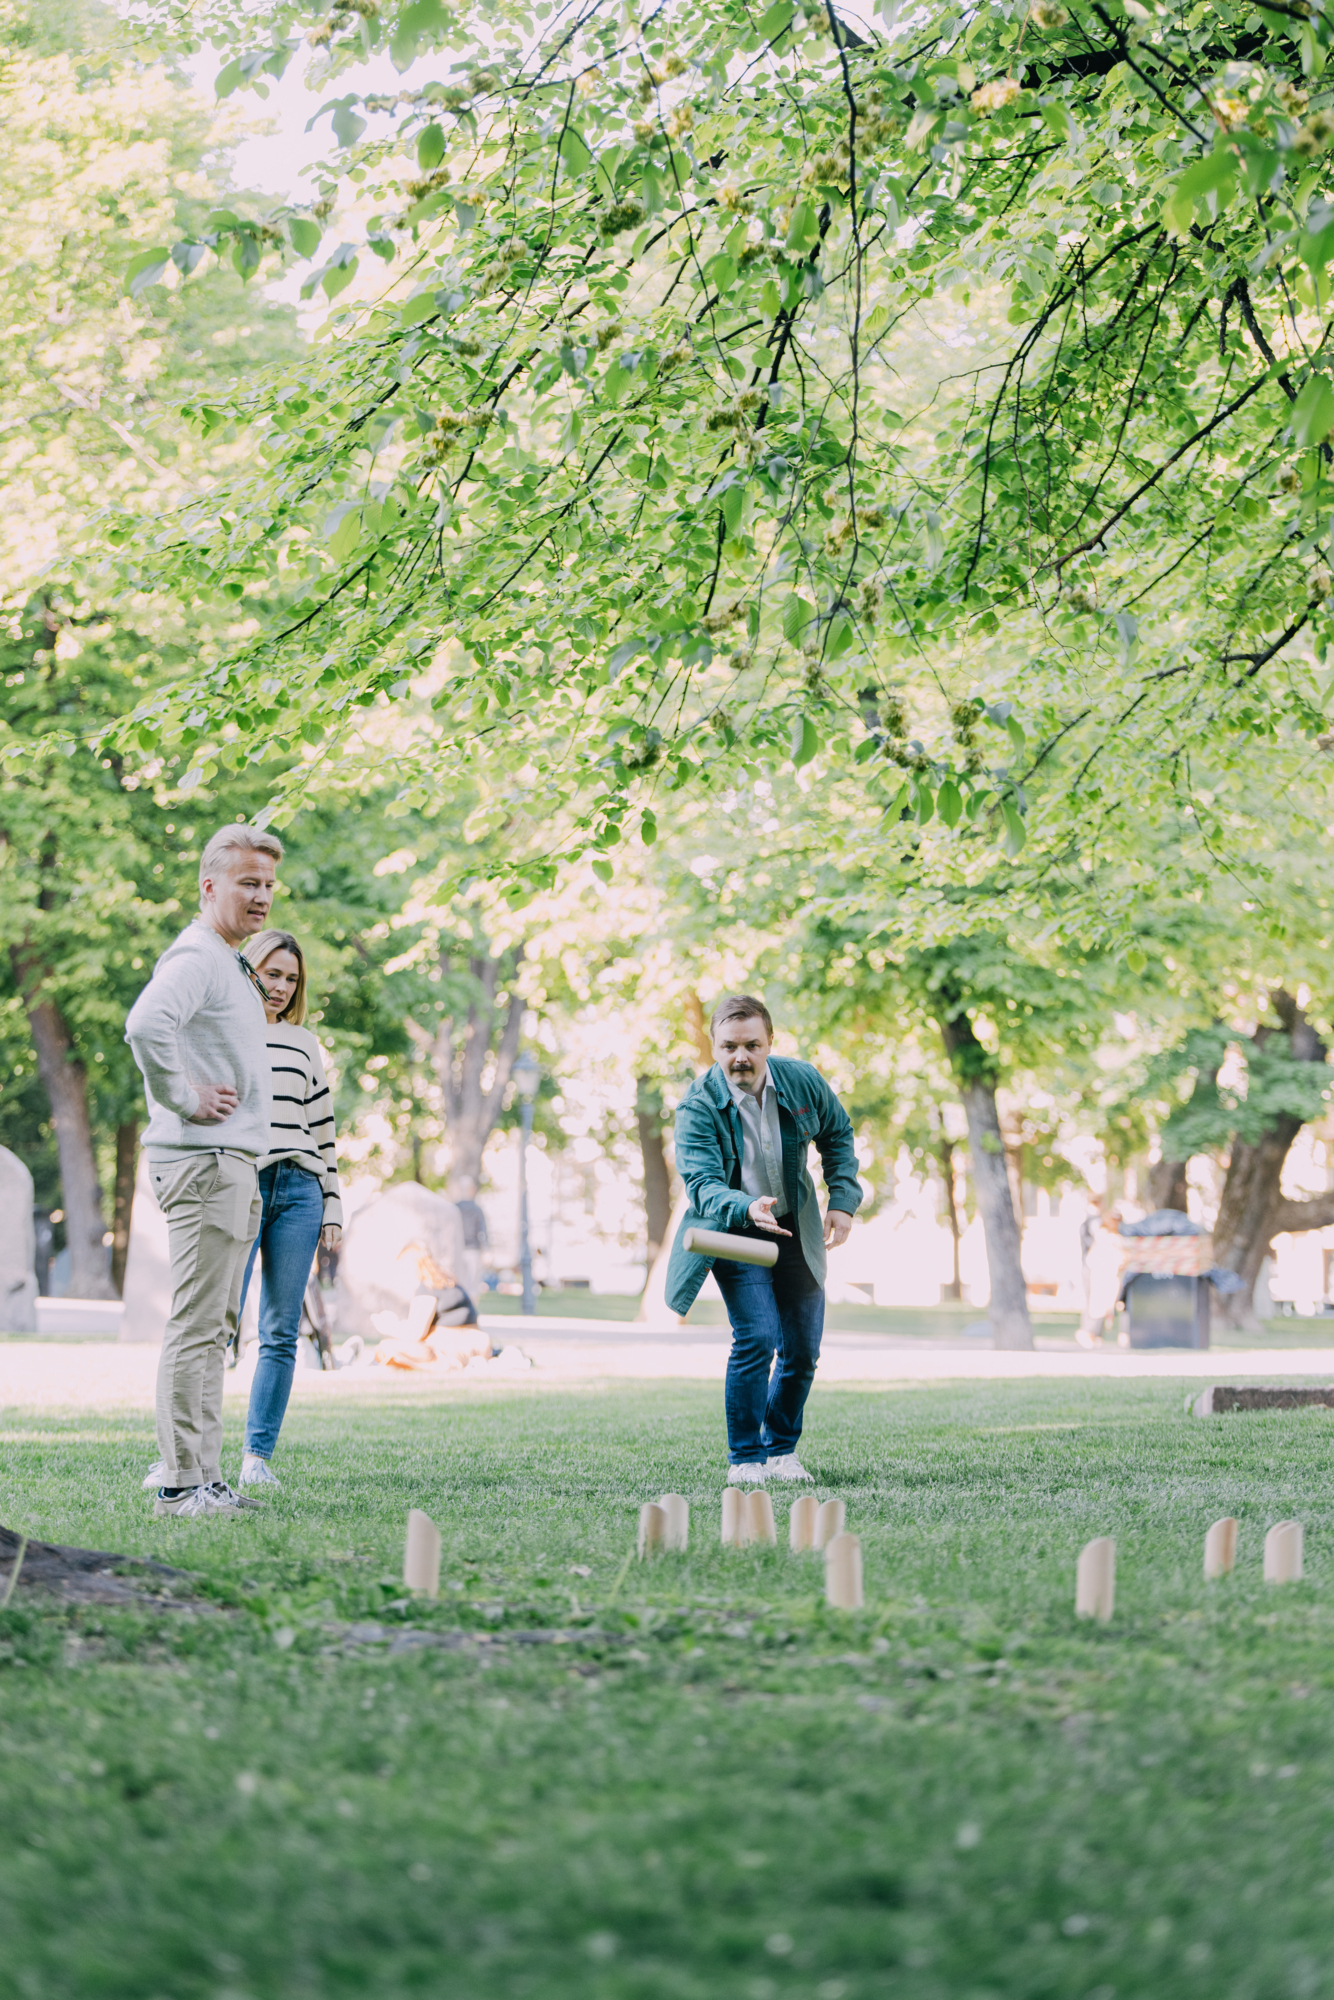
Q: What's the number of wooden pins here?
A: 11